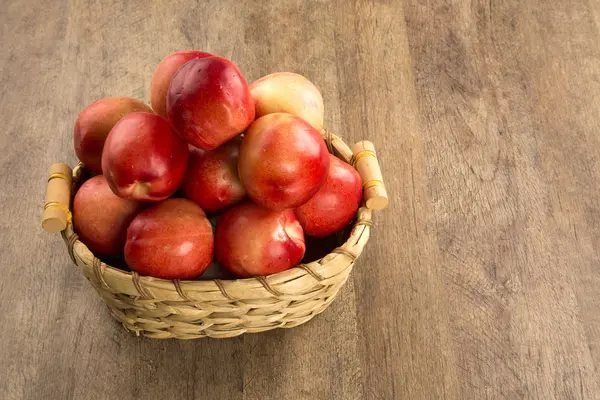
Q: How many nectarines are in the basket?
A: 11